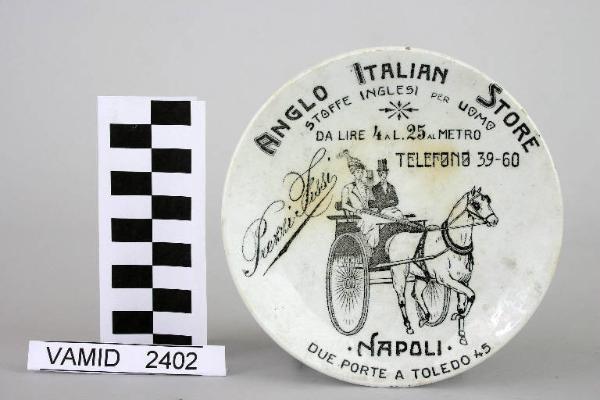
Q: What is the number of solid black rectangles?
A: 11